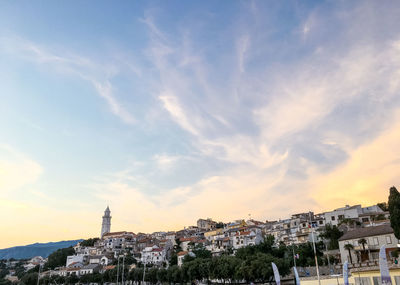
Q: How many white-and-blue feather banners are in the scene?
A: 4